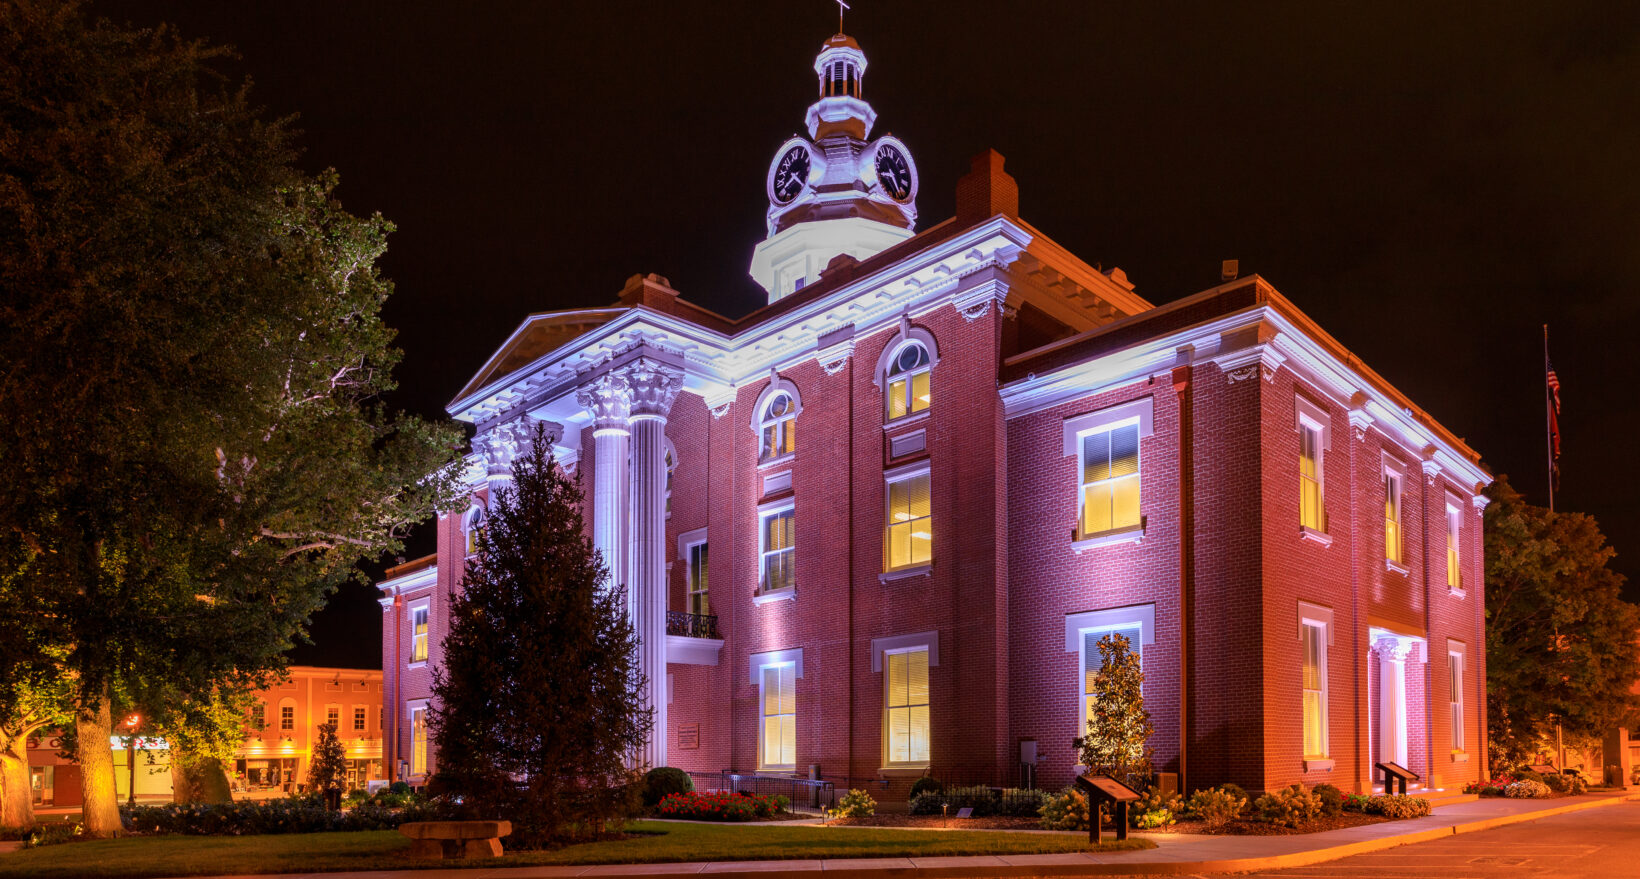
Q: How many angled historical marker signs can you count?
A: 2